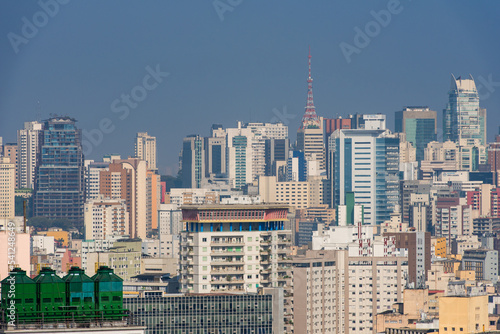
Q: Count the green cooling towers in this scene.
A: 4